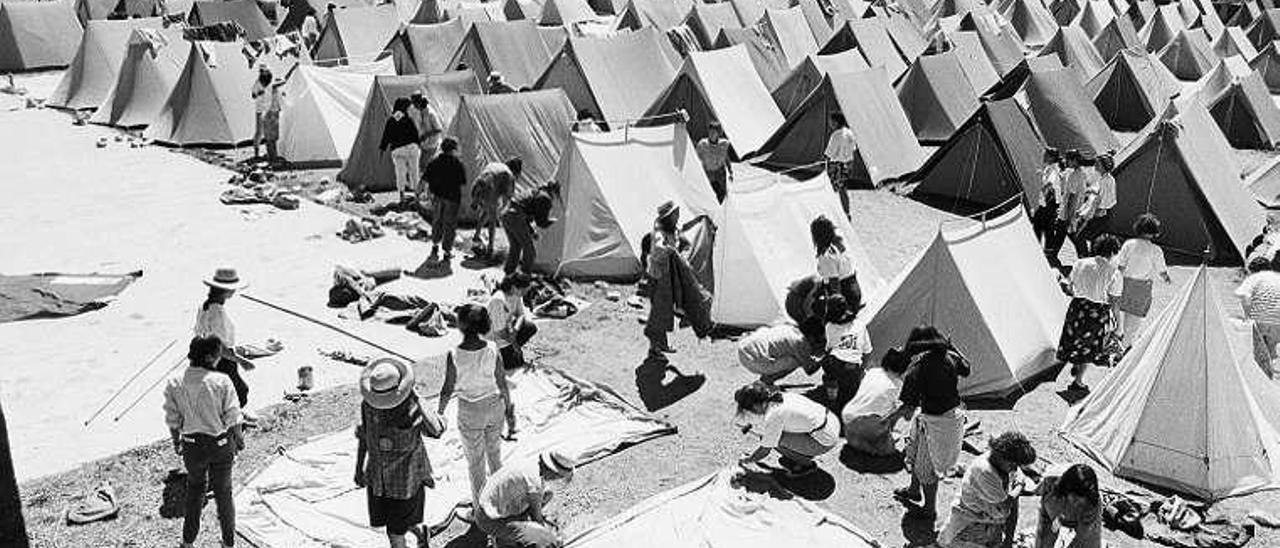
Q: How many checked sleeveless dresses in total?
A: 1